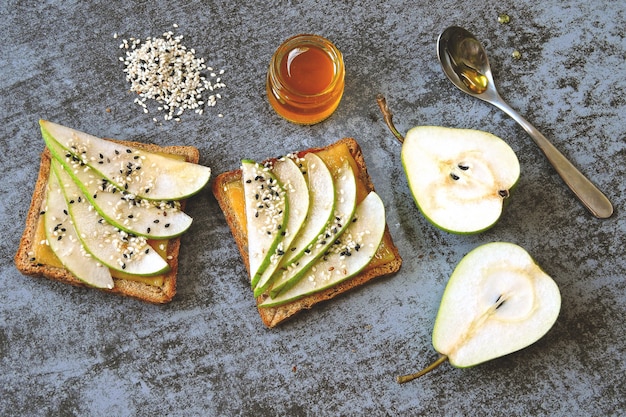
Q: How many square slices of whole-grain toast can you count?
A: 2